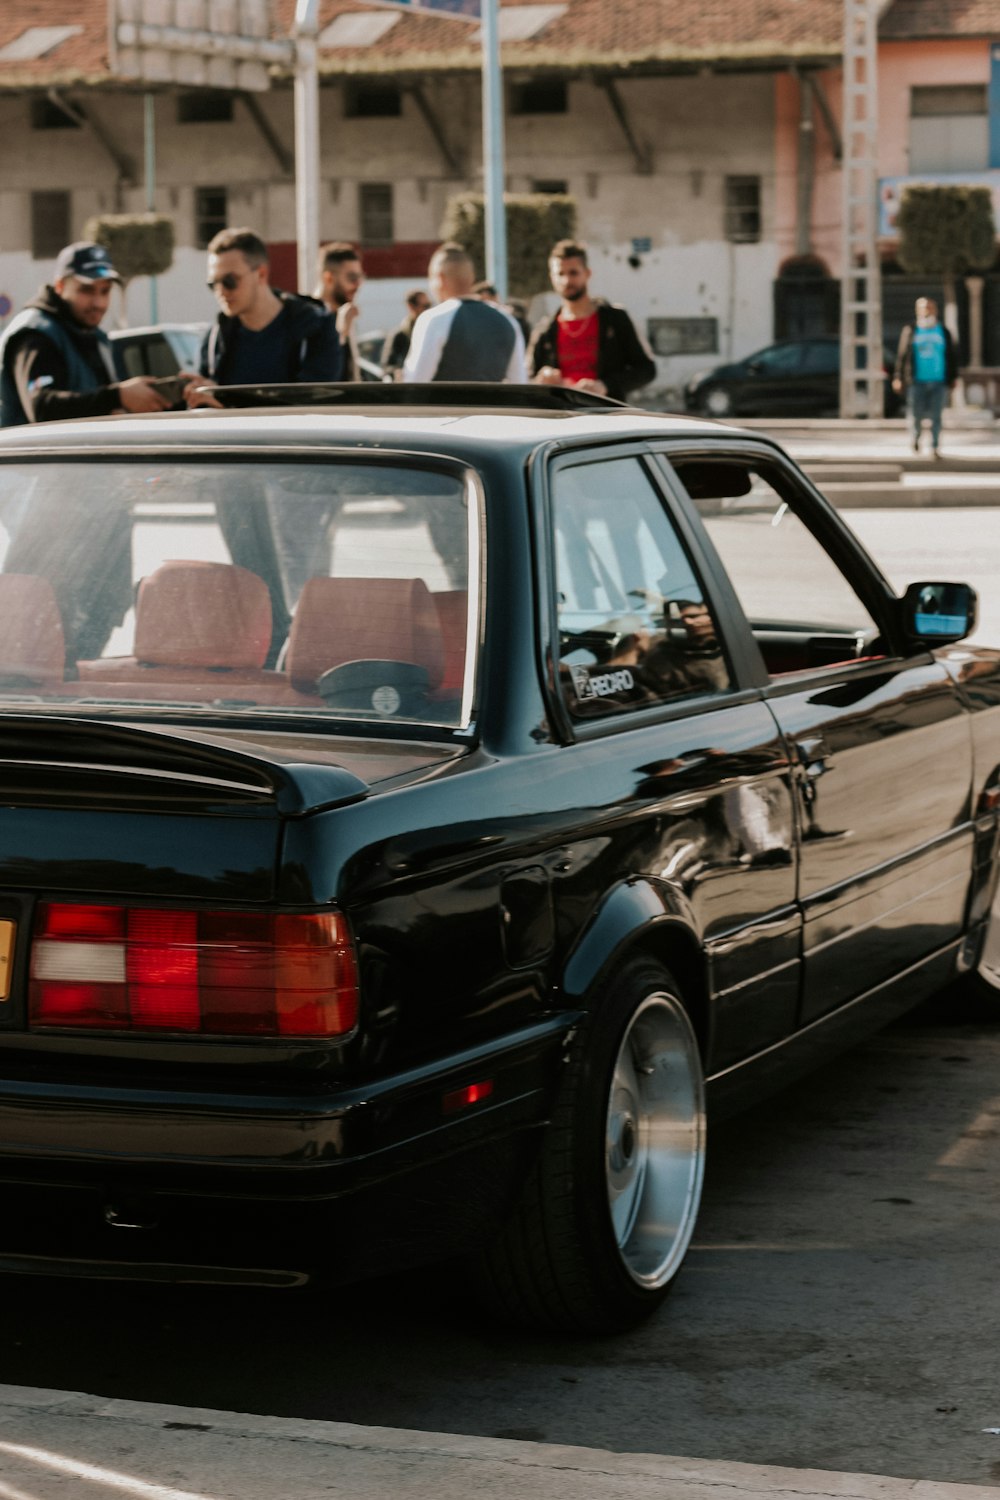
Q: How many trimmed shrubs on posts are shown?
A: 3